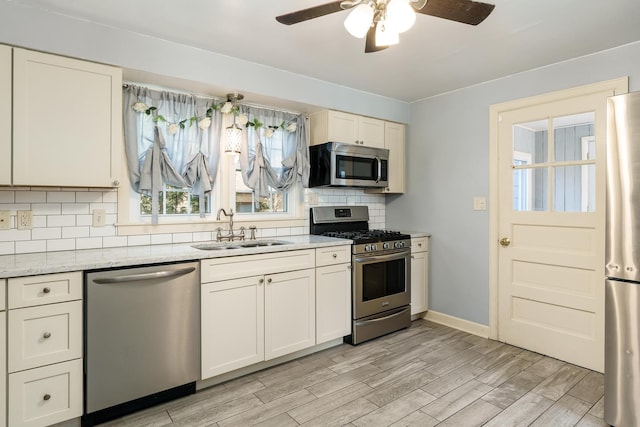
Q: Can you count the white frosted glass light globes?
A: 3